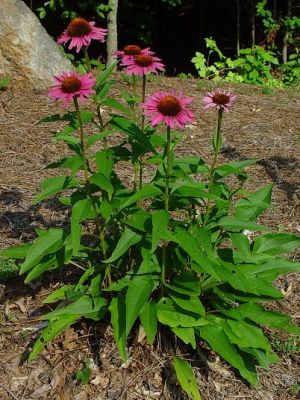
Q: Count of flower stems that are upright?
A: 6